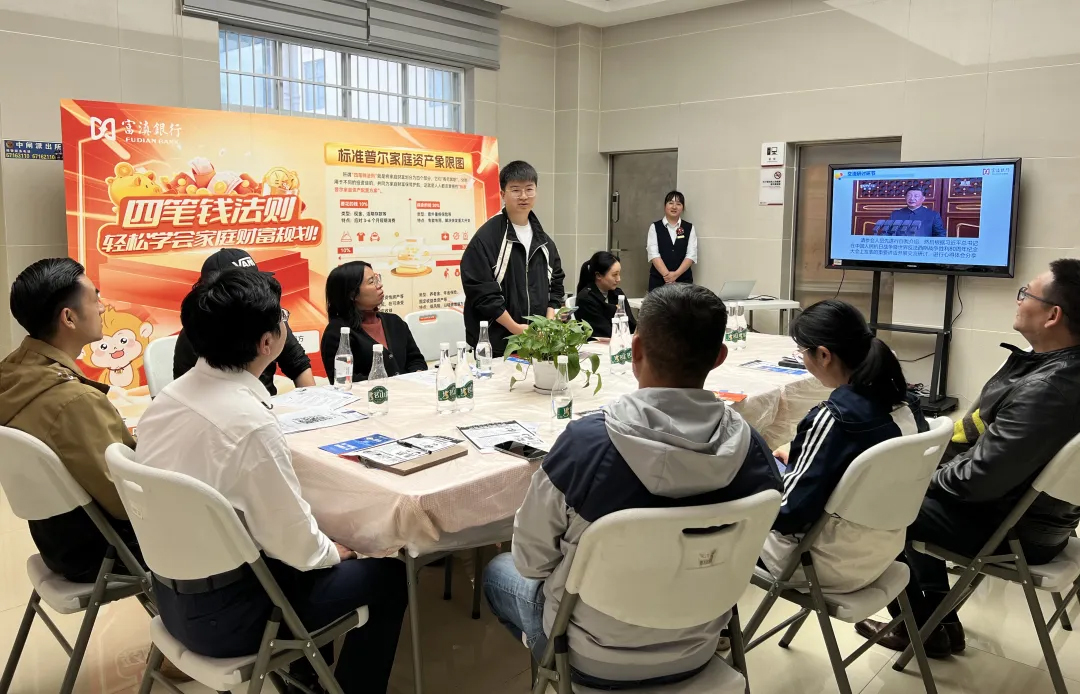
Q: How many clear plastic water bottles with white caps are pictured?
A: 11